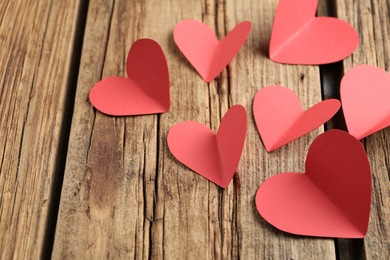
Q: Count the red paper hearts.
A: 7